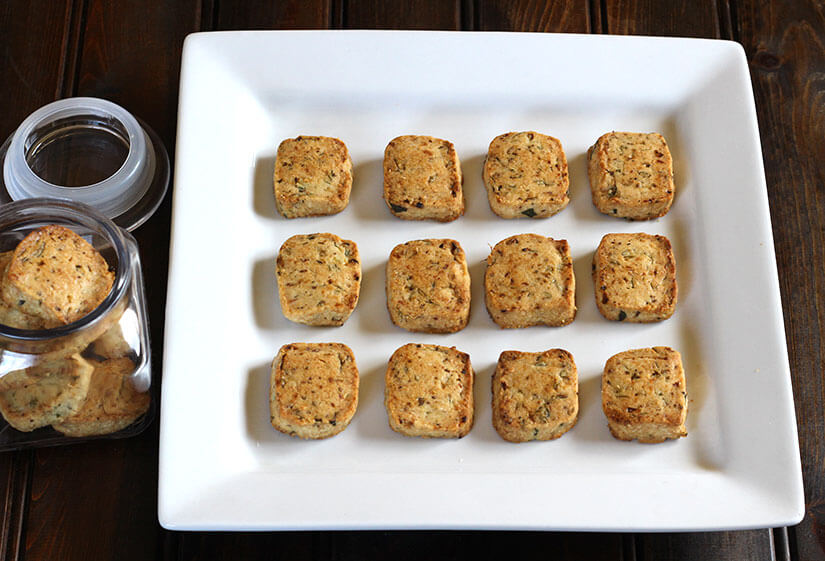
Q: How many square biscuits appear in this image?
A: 12